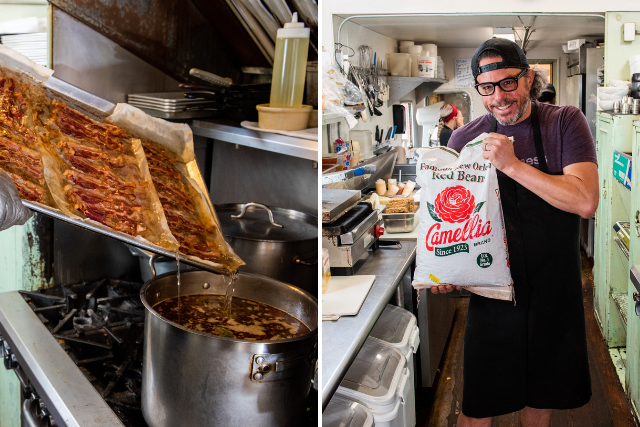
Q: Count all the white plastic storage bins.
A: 3